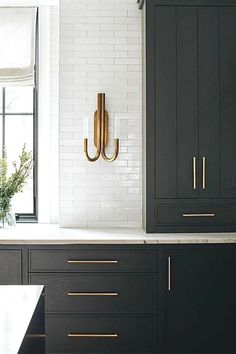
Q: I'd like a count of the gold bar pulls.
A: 7